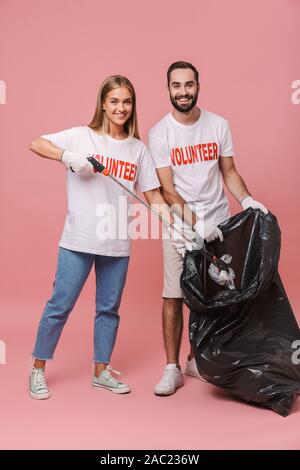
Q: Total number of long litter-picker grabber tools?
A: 1